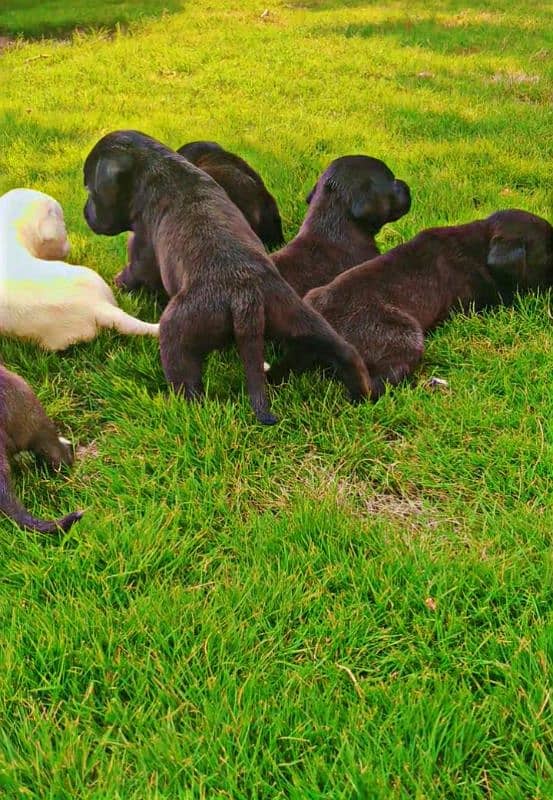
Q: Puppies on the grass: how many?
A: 6